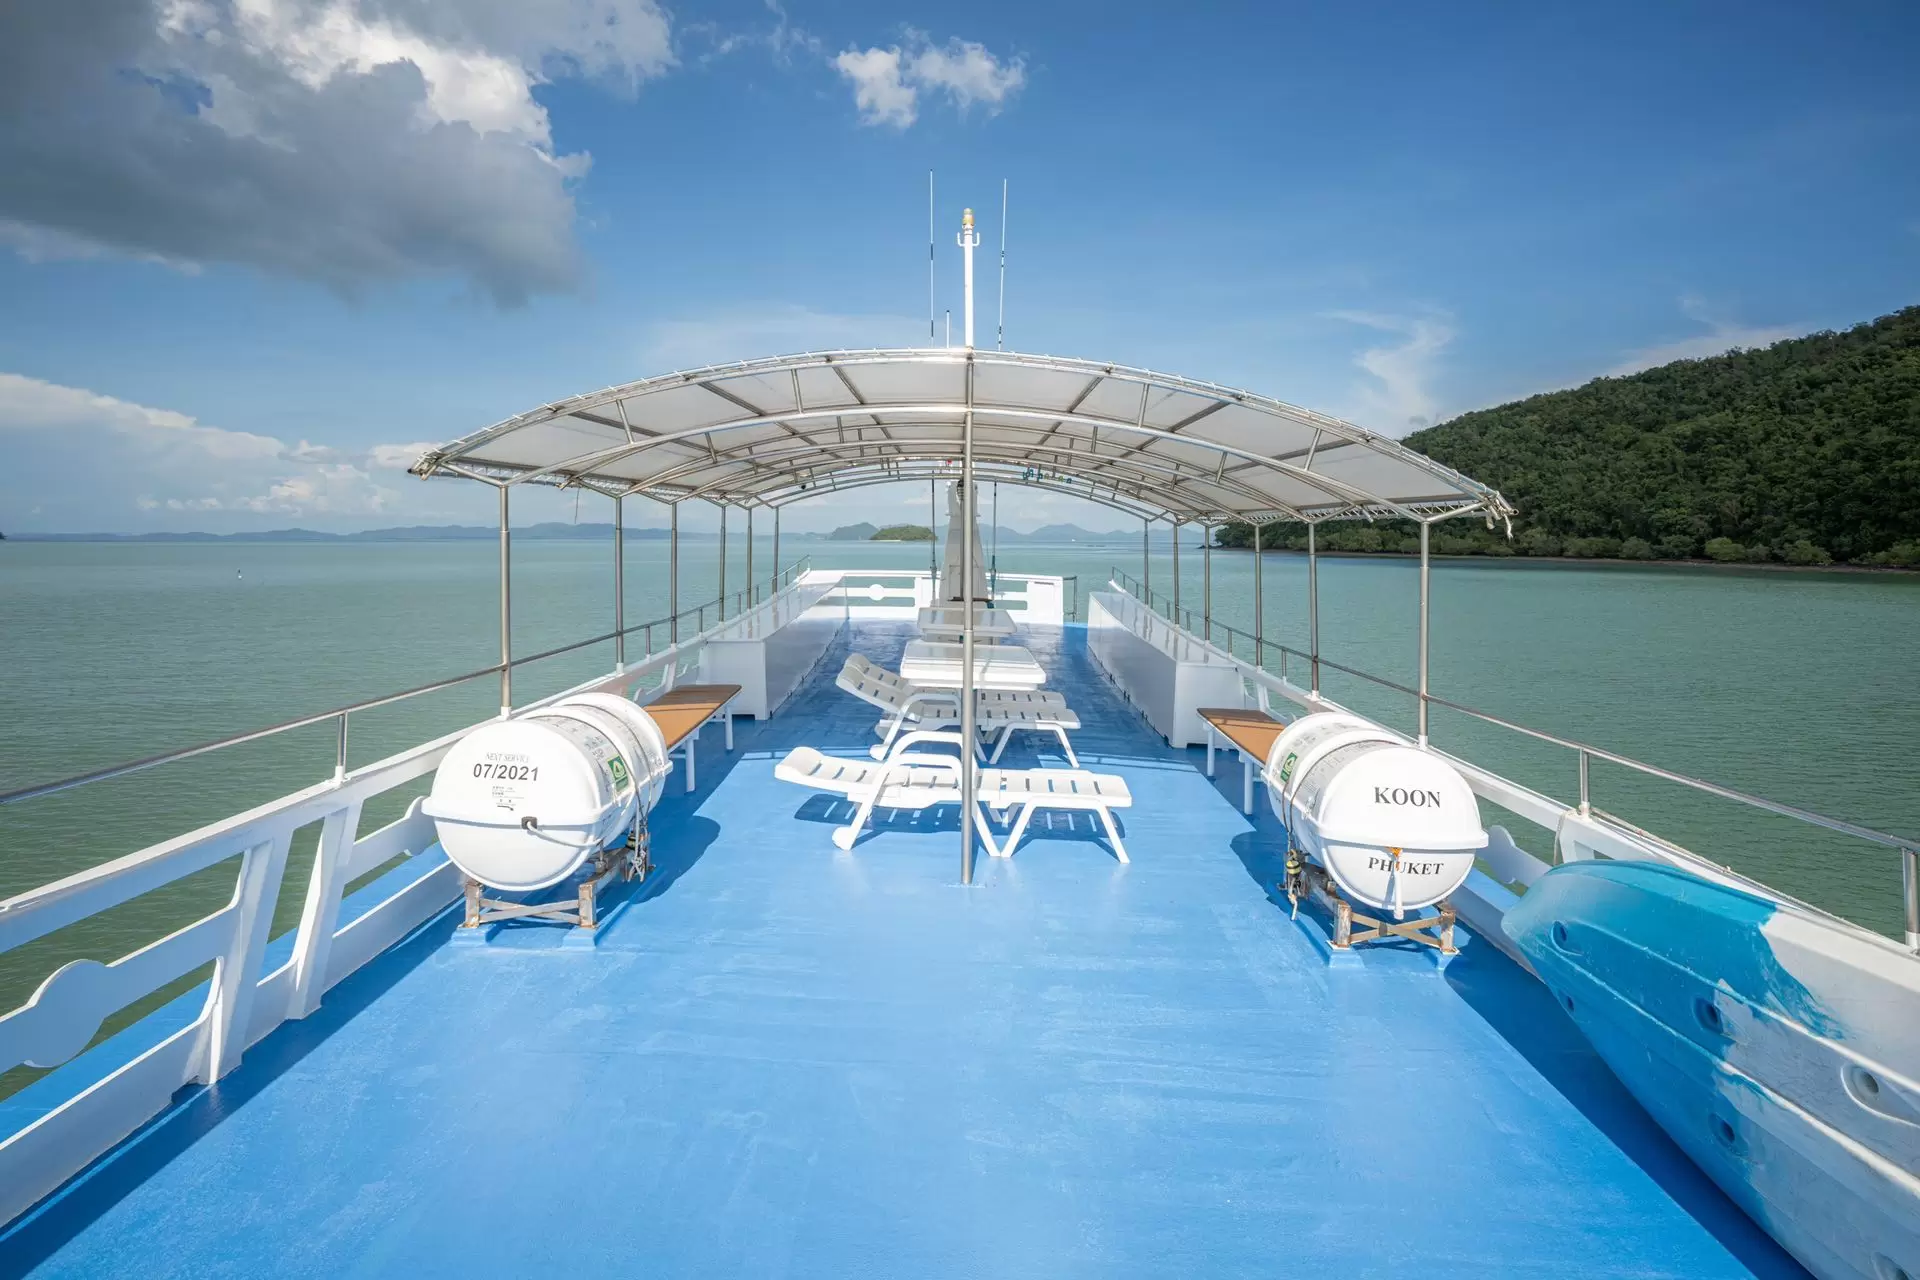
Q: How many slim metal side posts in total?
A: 12